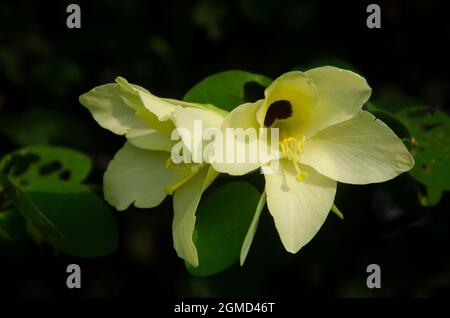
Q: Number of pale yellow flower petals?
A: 10